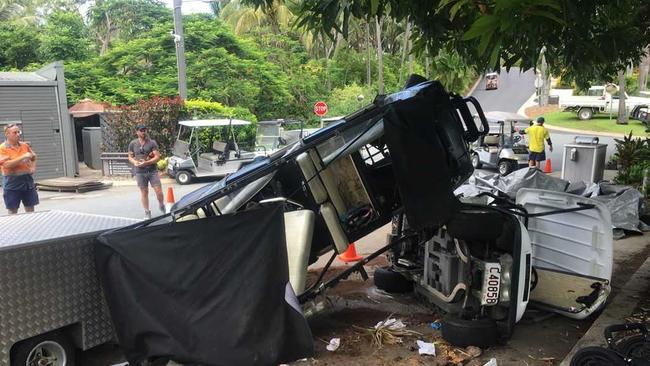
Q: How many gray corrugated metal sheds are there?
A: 1